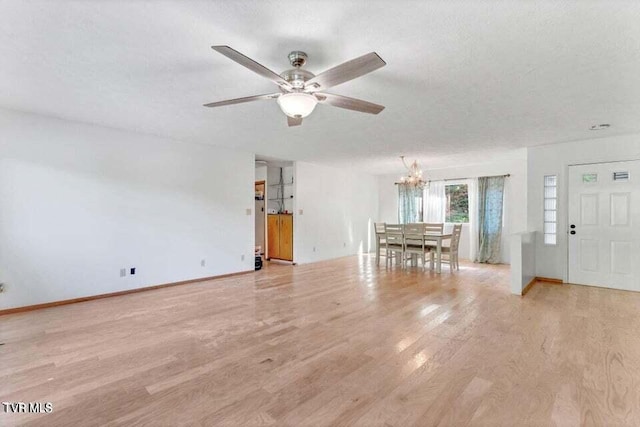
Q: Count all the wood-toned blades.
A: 5